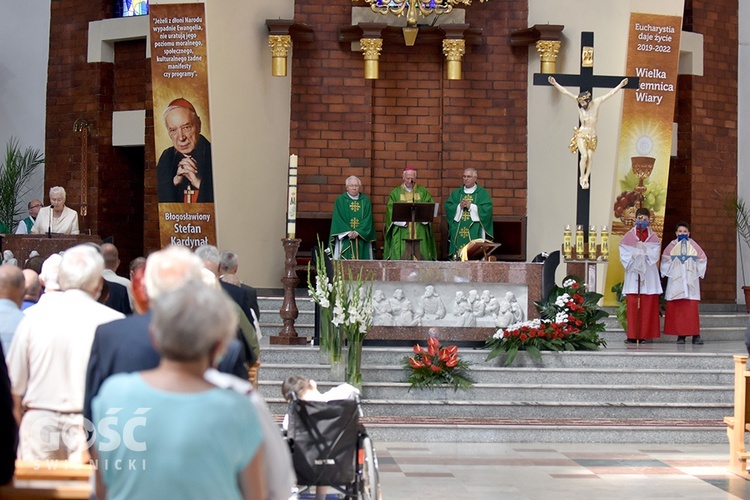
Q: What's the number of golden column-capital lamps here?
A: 4